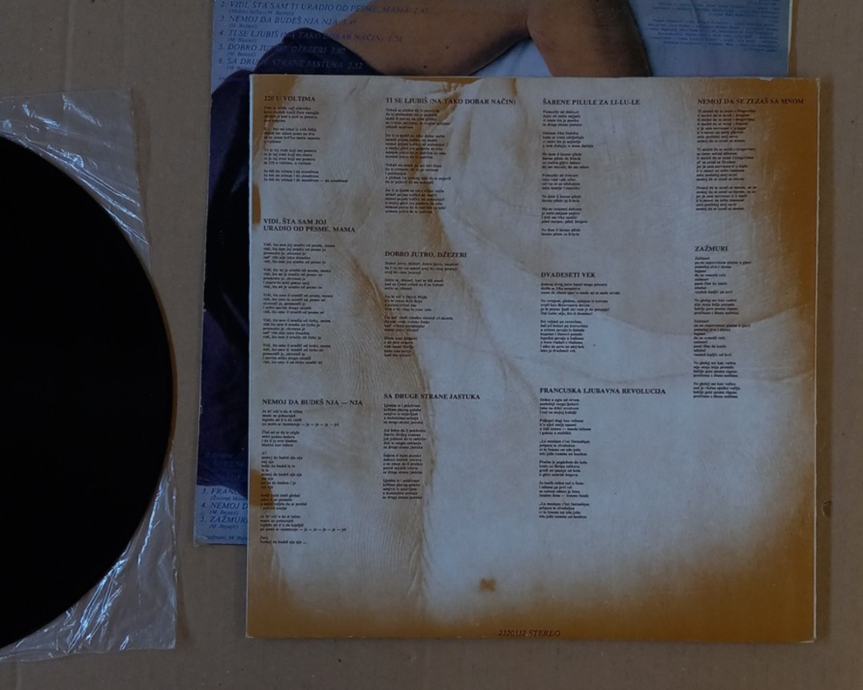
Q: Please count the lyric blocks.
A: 11